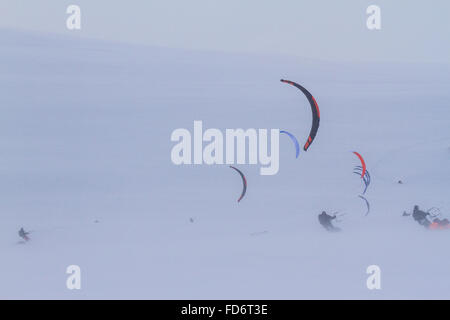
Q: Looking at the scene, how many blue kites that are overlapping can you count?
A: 3